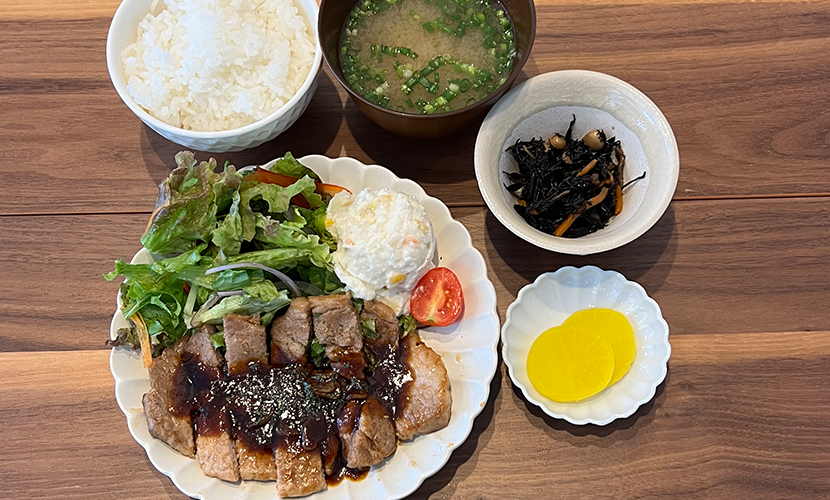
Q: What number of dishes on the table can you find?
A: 5